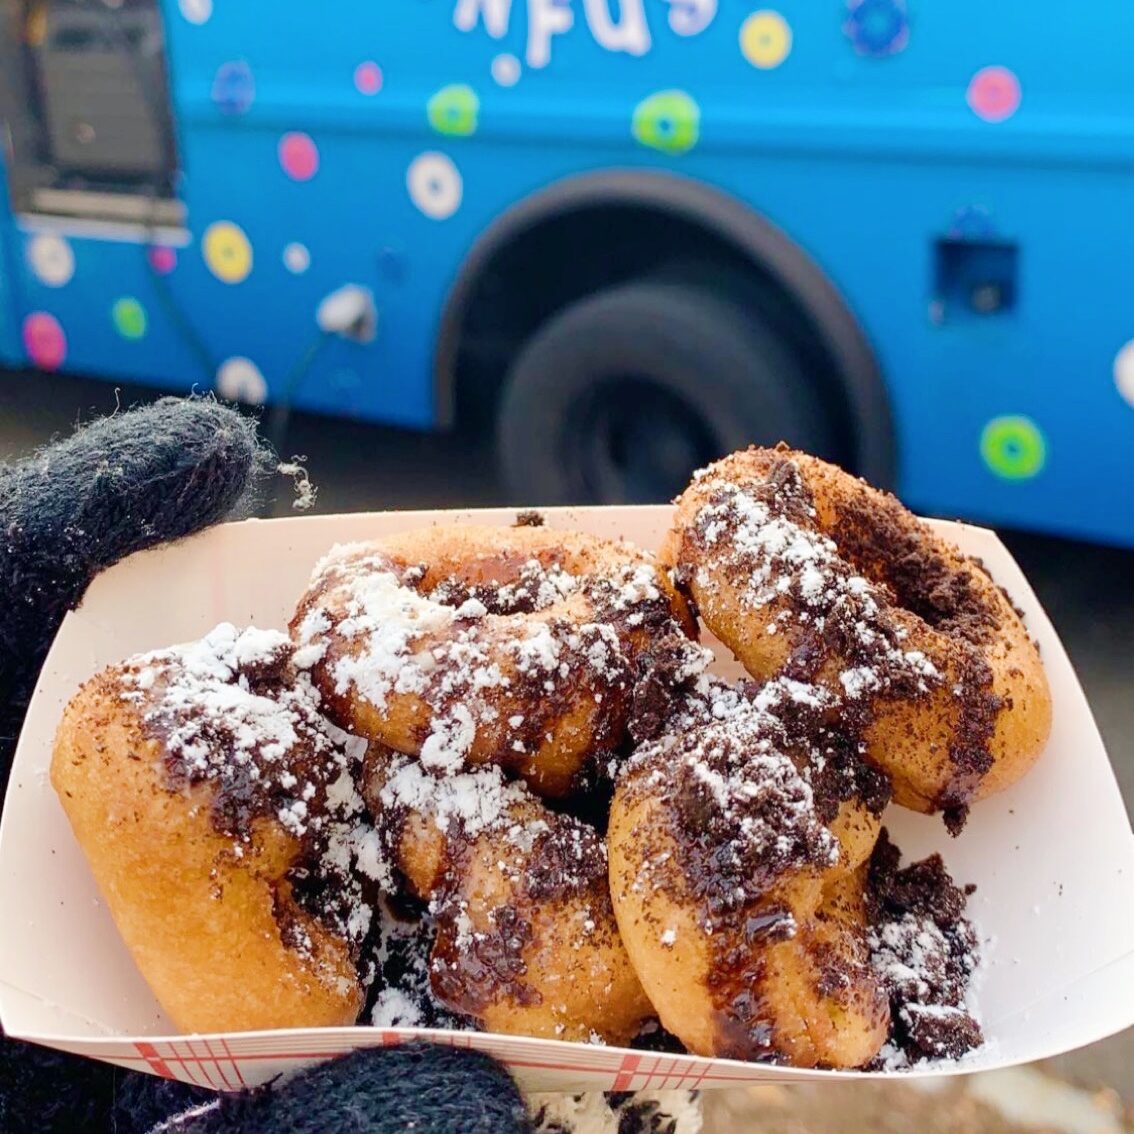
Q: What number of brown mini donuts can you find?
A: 5